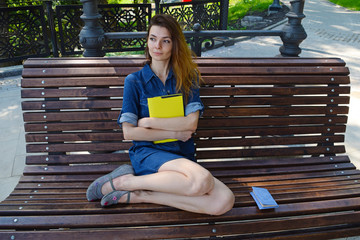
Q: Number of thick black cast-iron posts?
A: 2